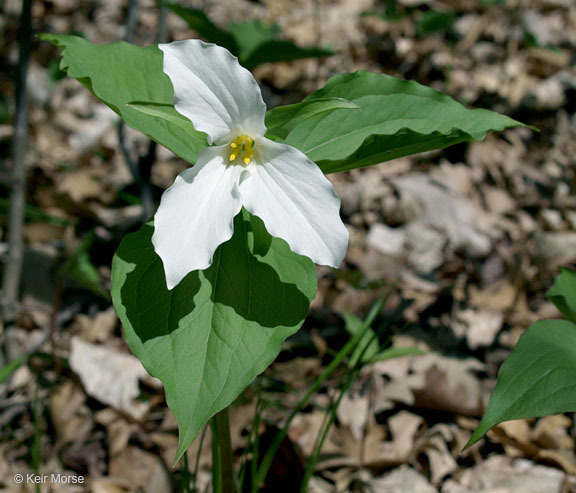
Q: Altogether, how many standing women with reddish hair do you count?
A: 0